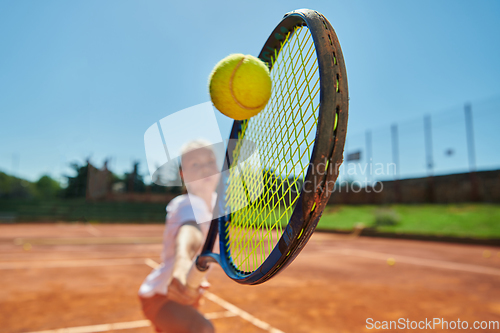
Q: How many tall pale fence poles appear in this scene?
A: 4